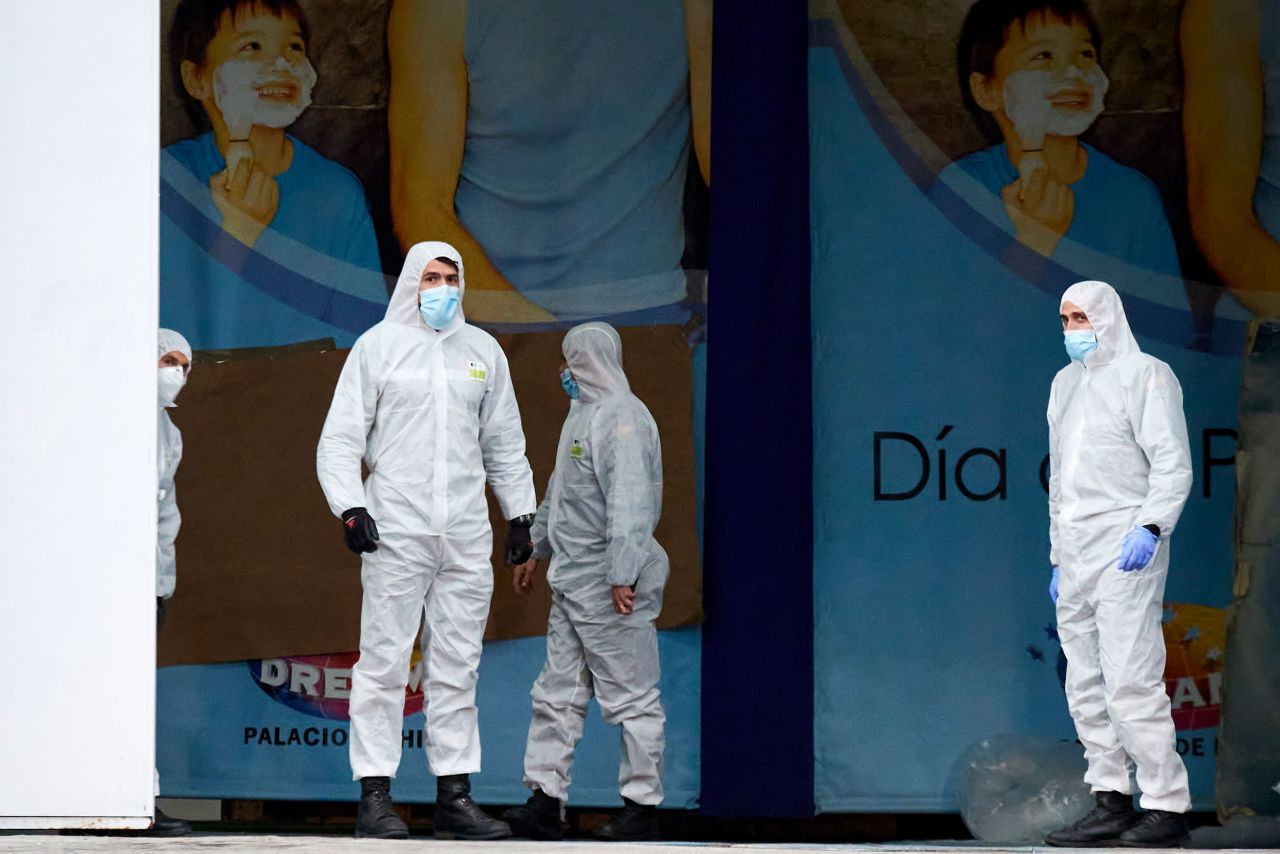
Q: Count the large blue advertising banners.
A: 2